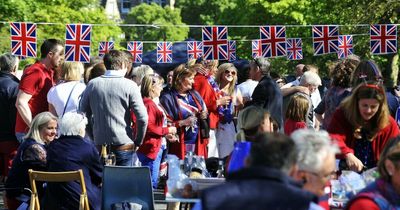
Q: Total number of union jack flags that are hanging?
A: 14